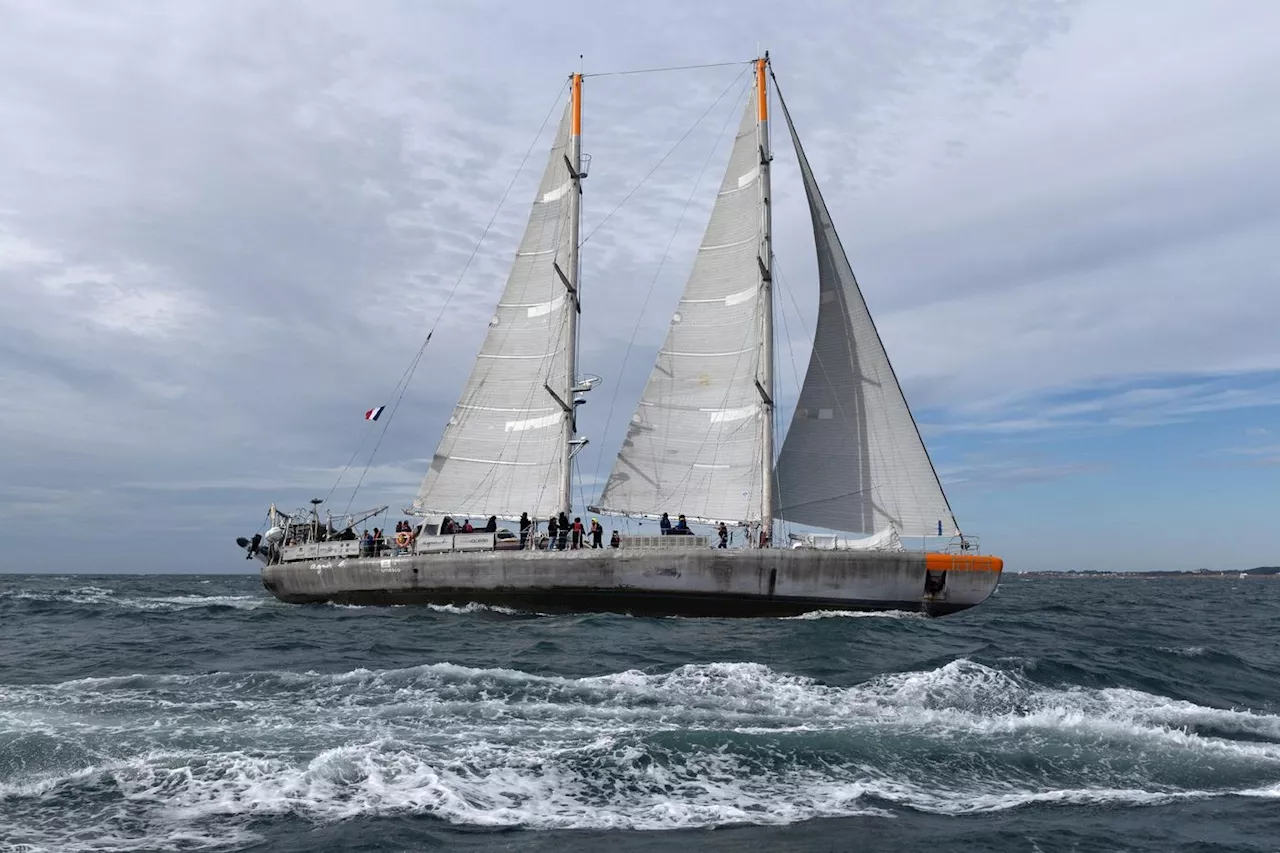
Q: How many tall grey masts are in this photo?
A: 2